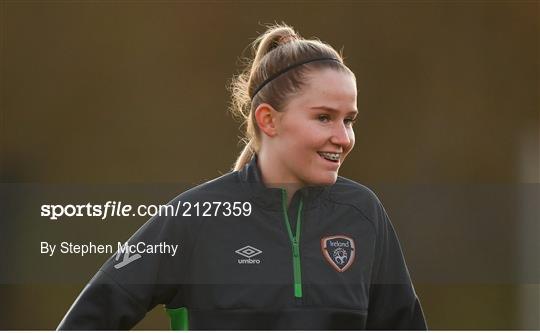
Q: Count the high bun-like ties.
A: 1